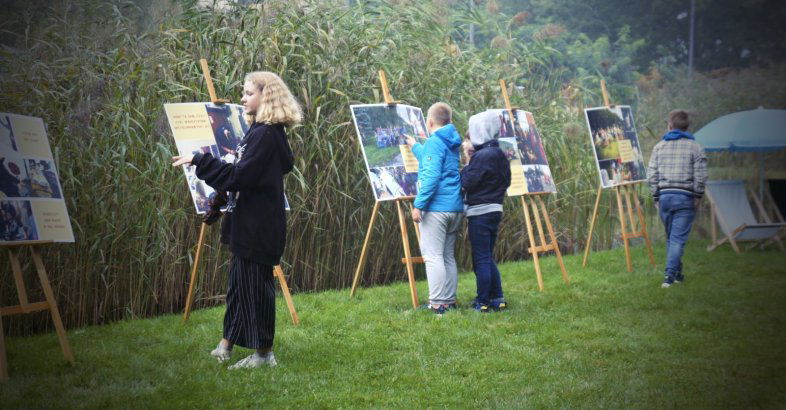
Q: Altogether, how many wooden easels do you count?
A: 5